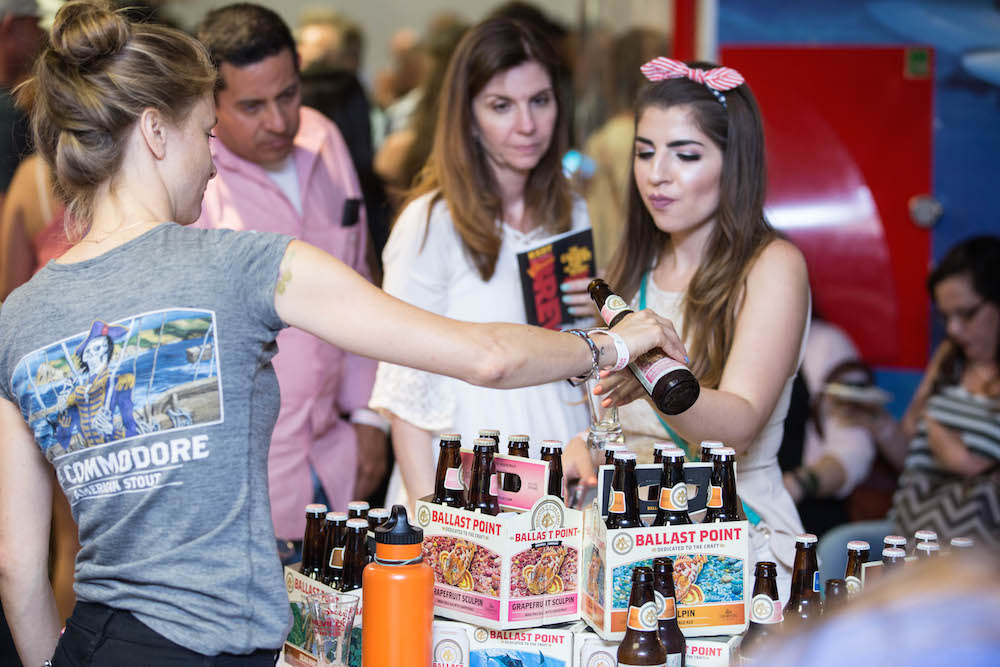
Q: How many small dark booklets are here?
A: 1